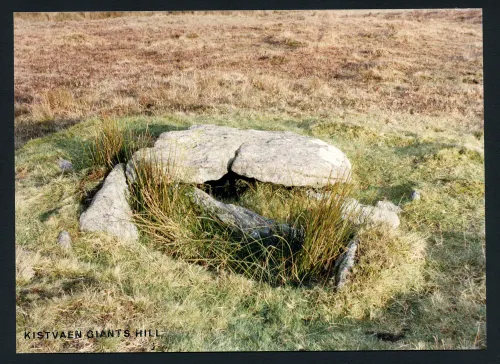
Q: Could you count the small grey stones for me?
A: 3